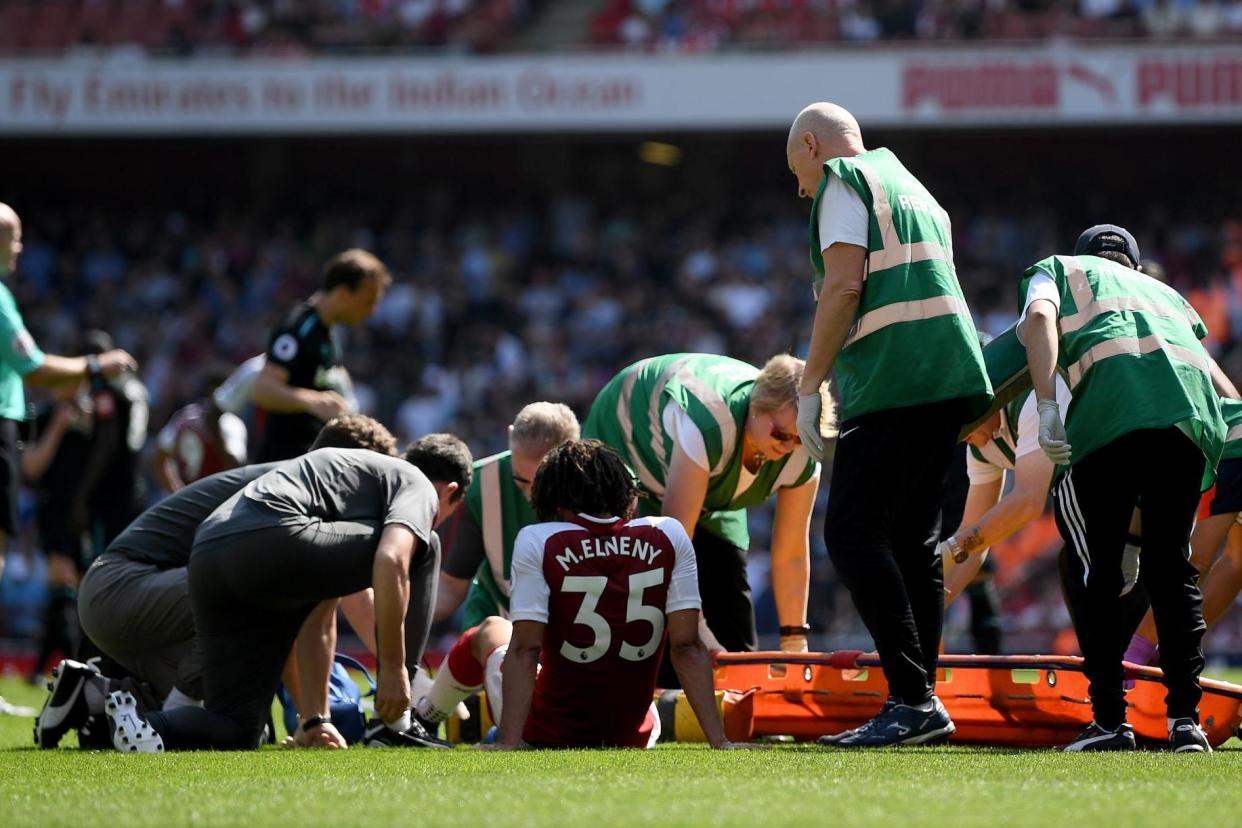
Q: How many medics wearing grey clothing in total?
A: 2